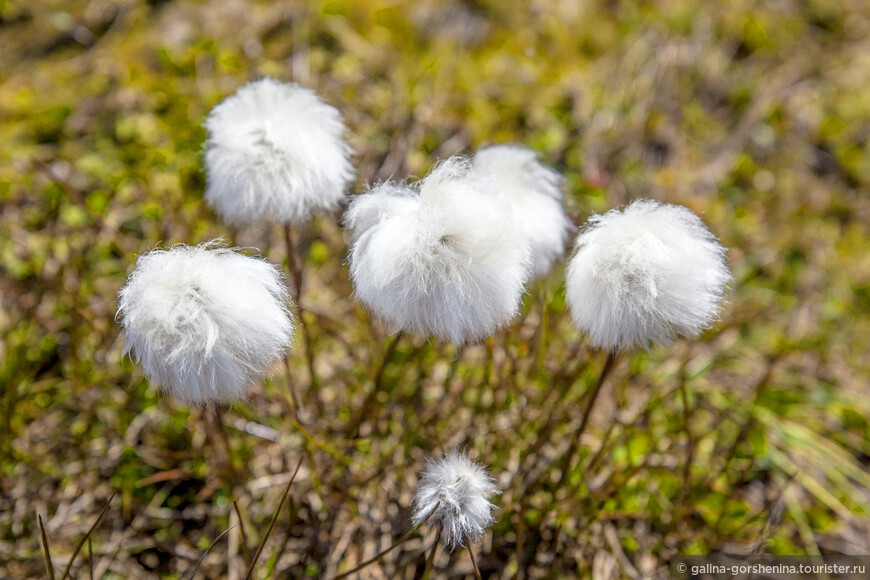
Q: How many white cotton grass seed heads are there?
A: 6